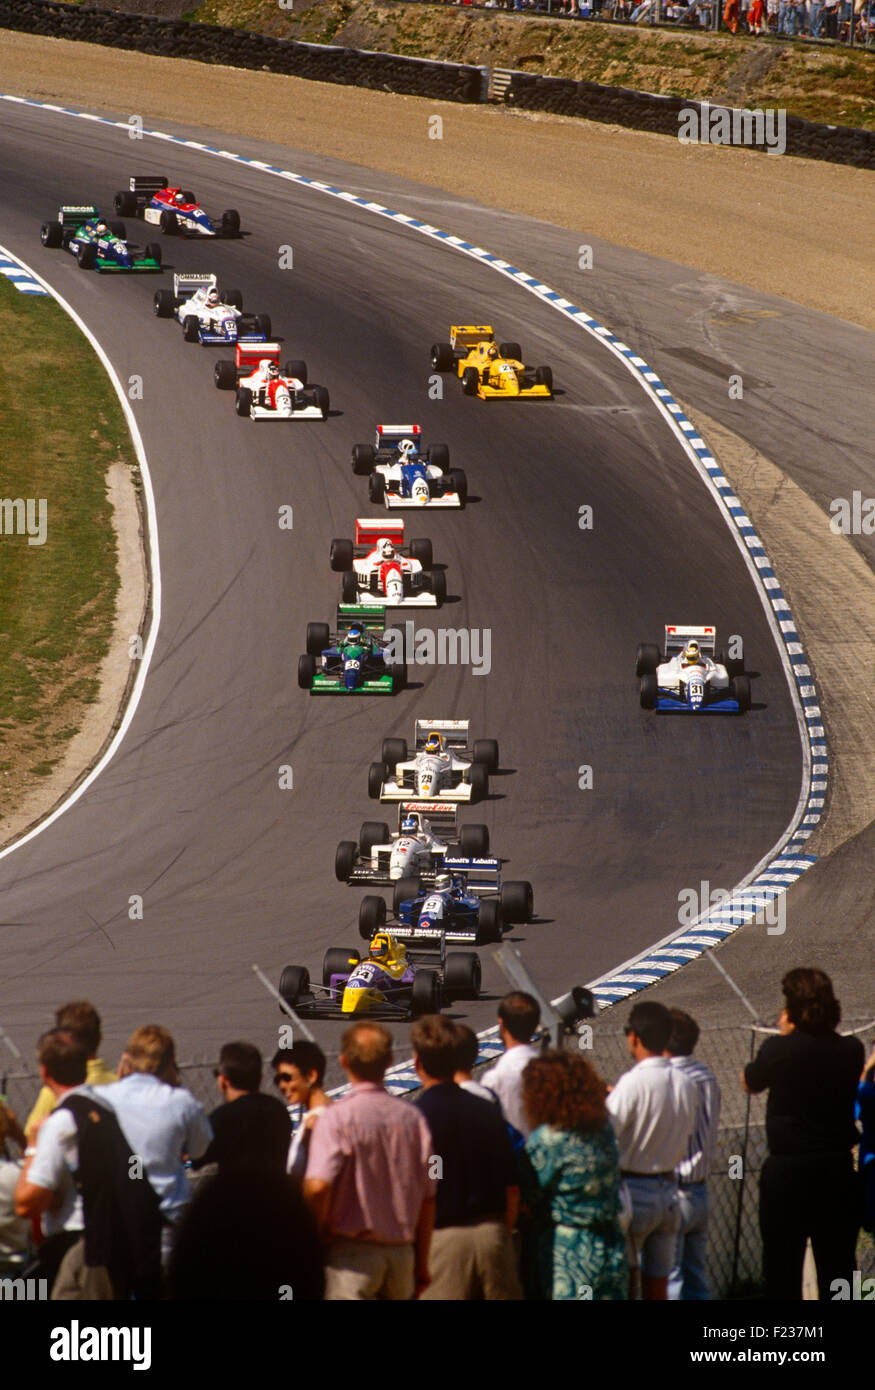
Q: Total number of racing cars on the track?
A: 13